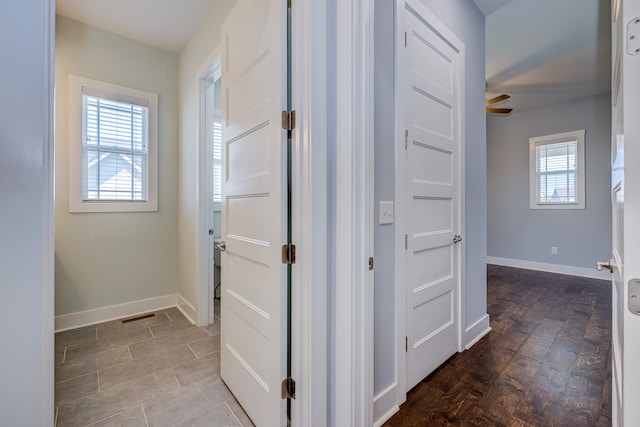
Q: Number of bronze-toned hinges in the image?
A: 3